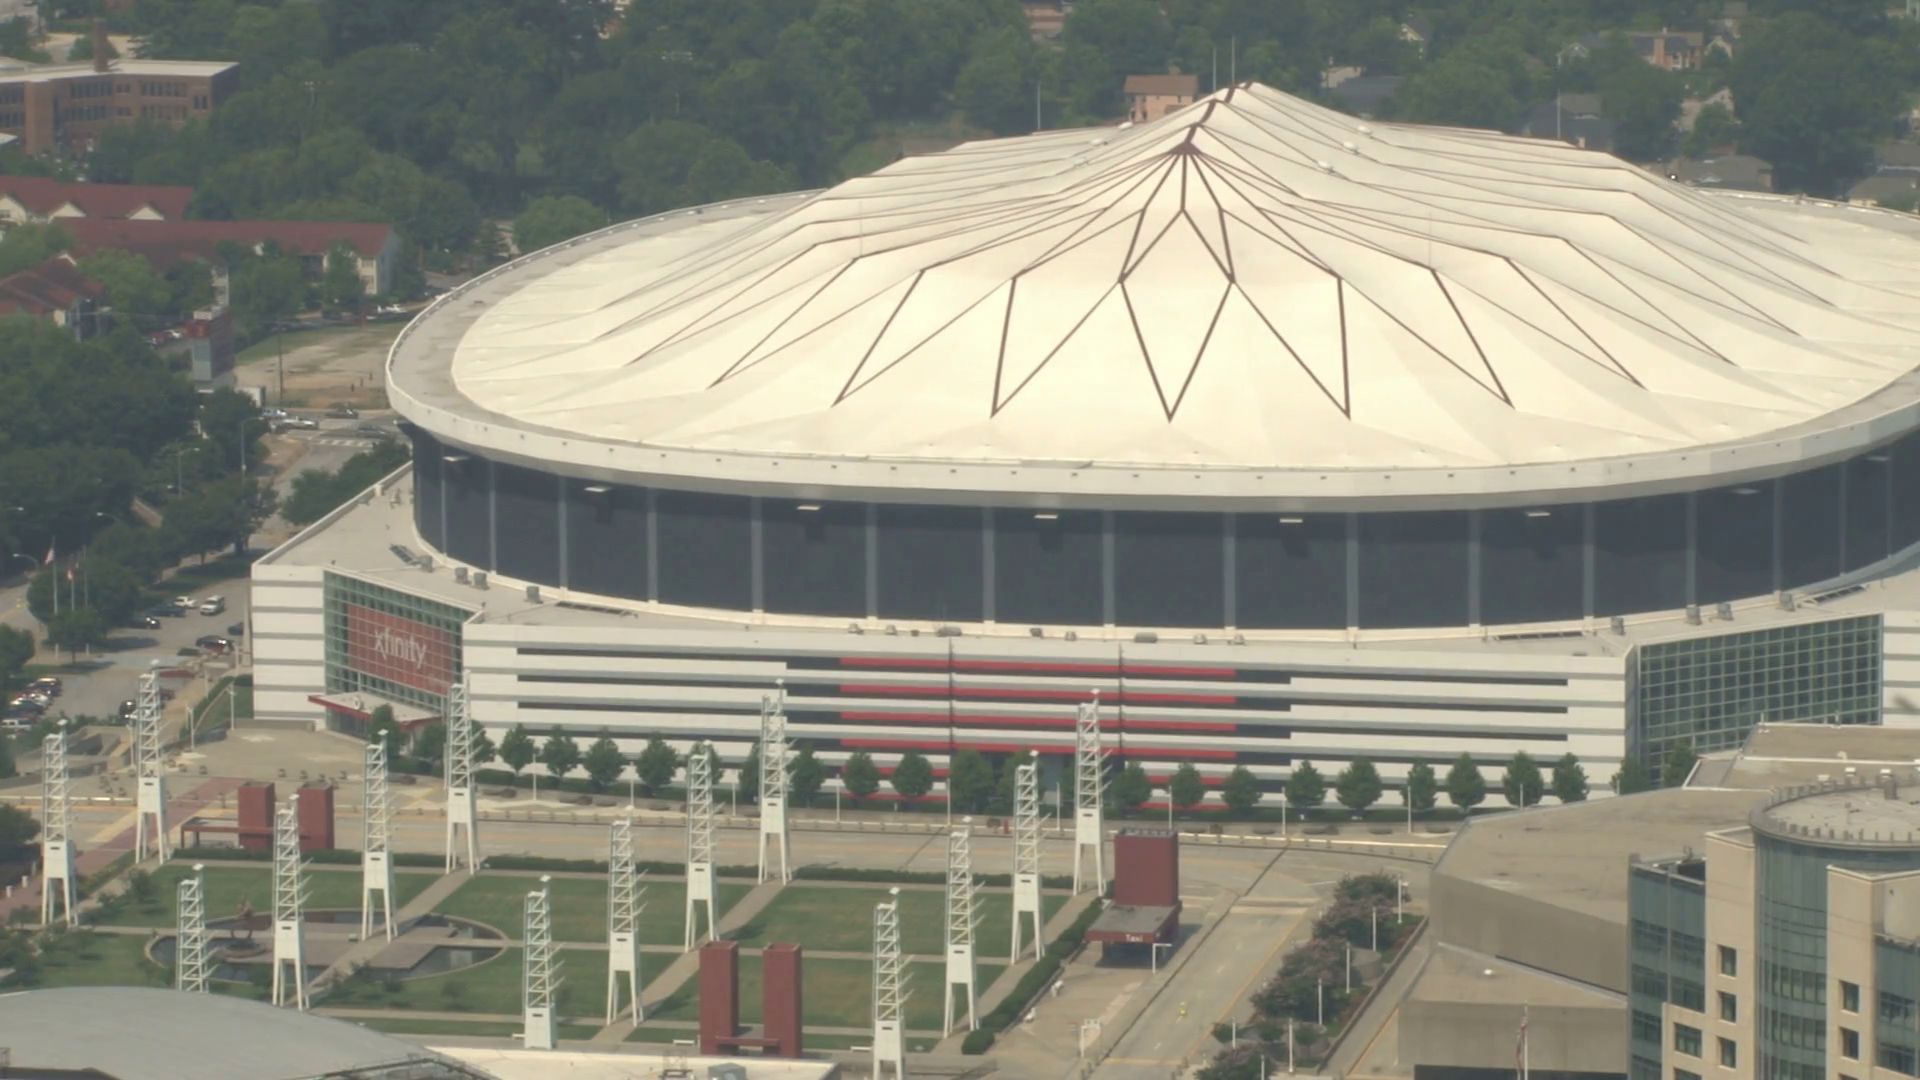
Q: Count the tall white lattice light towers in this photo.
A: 14